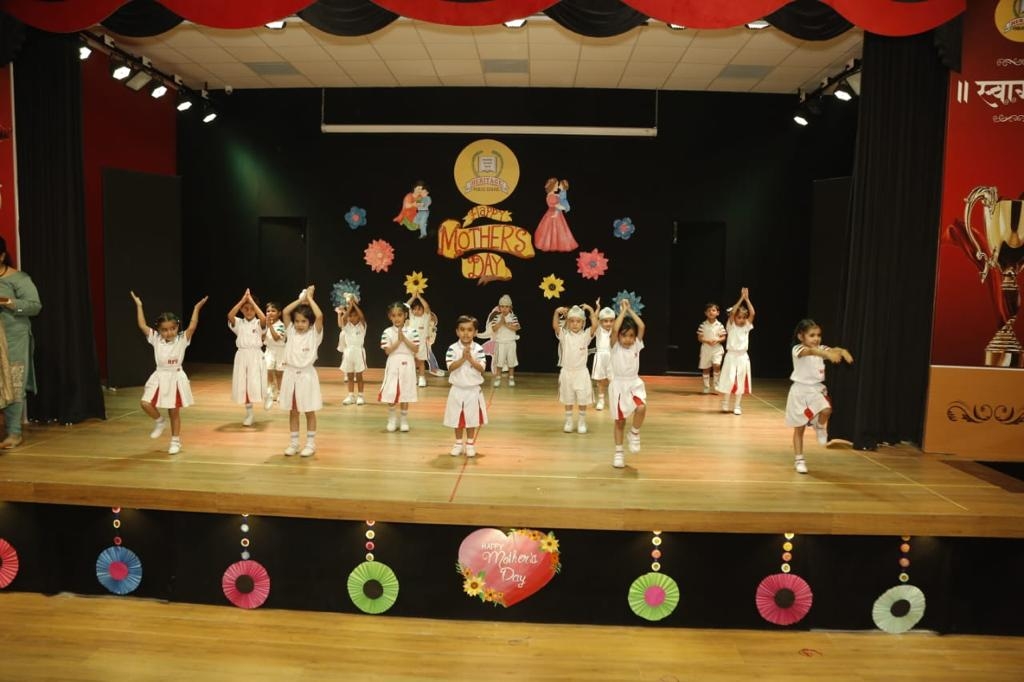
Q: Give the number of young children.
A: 15